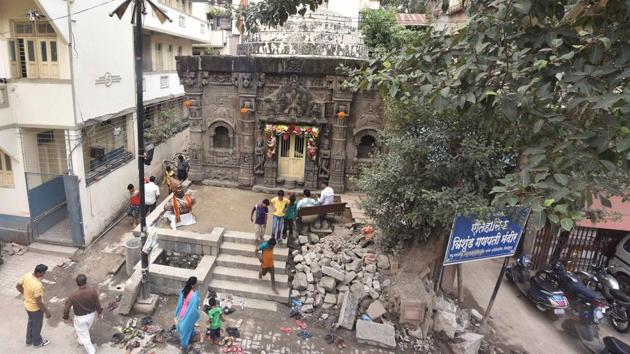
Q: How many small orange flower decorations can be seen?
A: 3